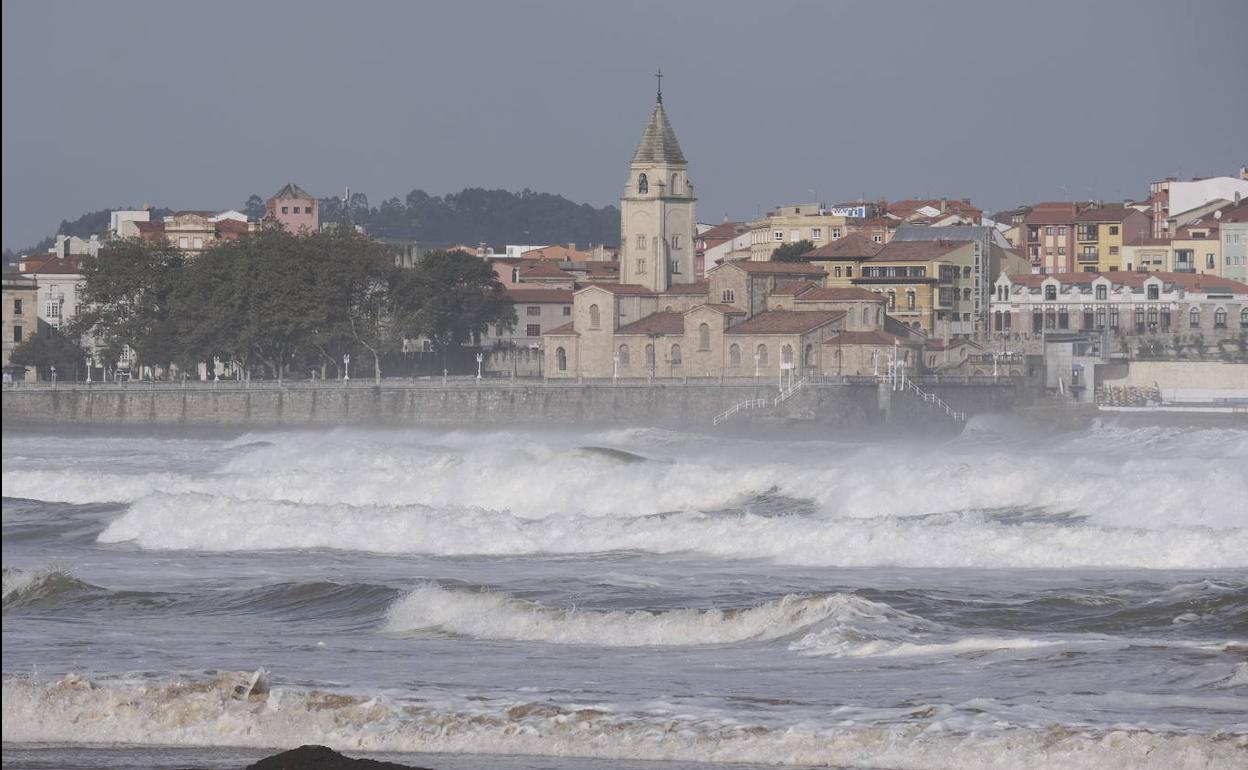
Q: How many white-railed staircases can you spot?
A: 2